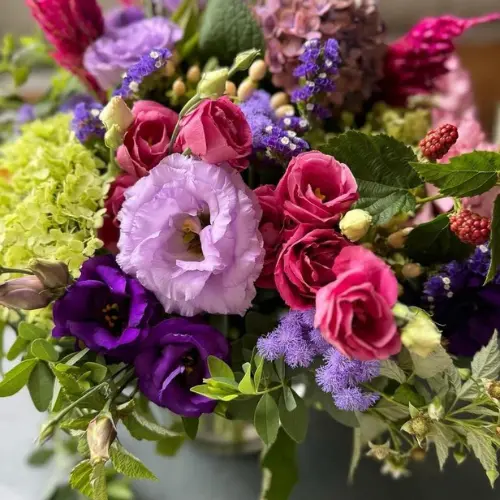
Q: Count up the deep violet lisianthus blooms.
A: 2